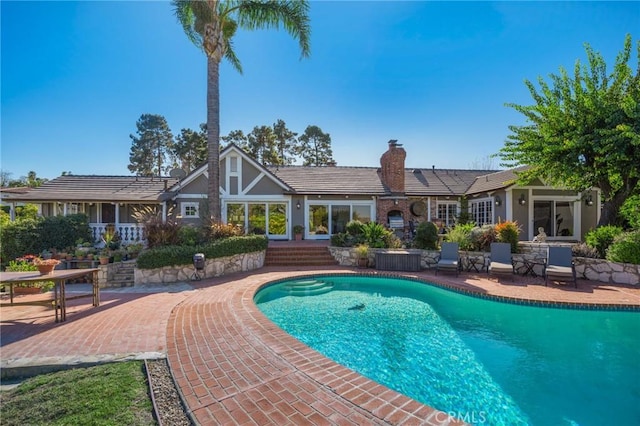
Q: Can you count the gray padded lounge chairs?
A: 3